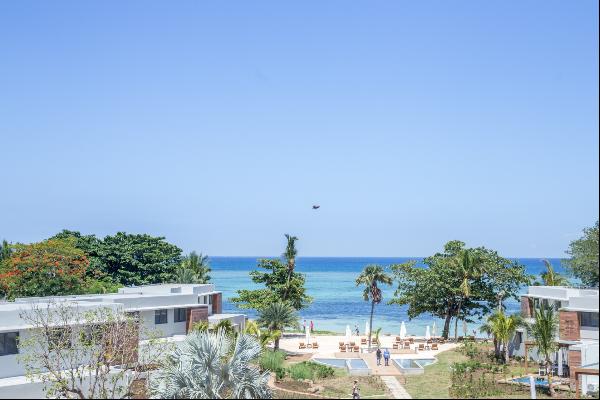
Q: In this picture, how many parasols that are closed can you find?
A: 7